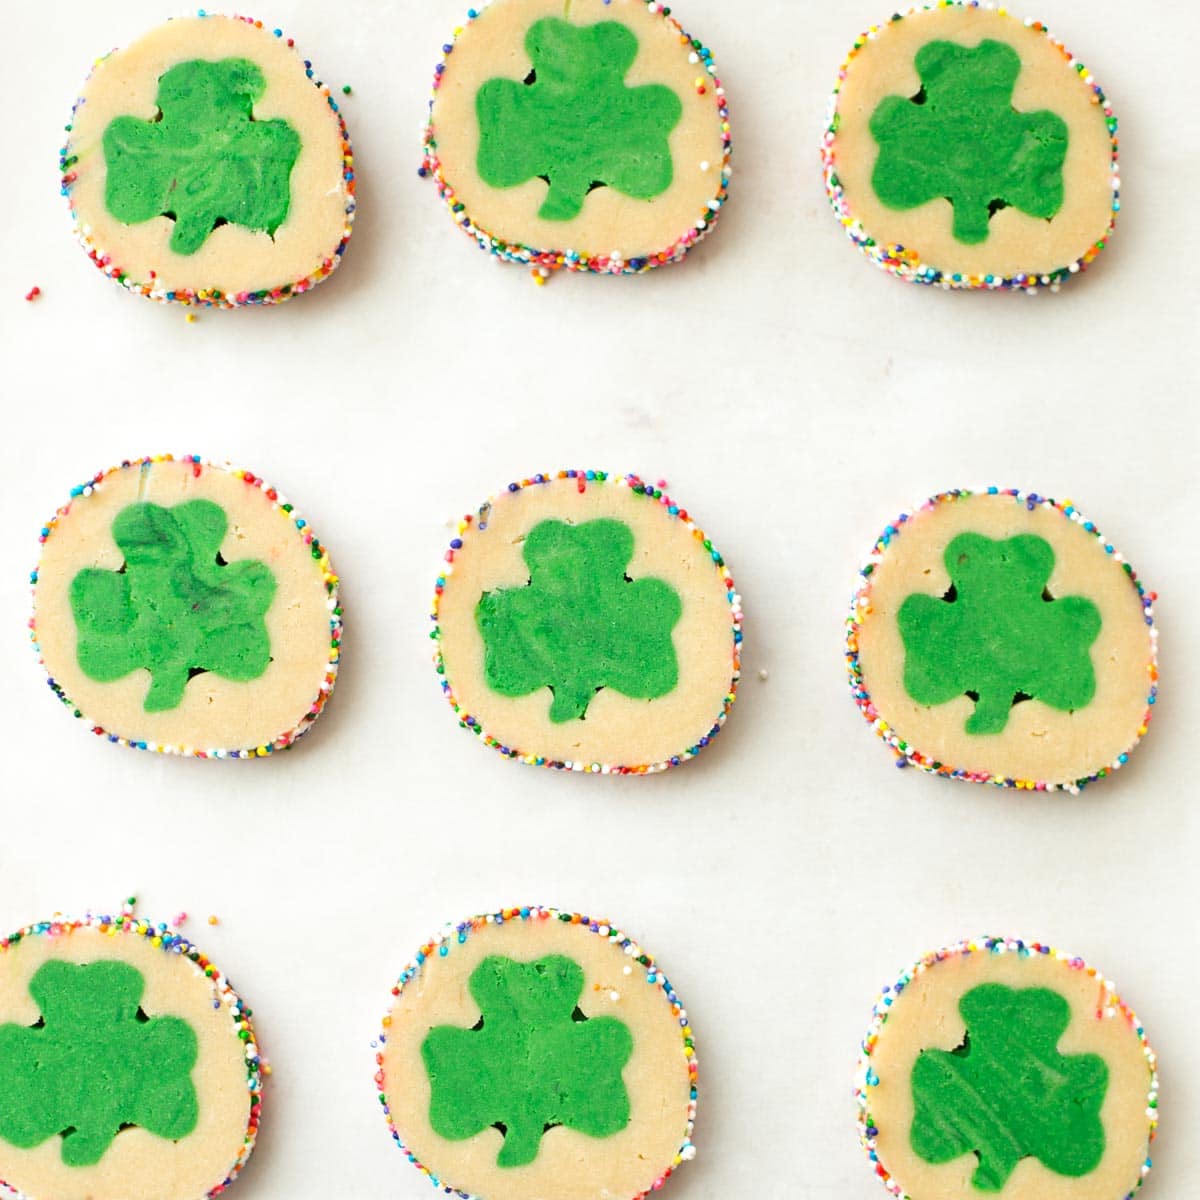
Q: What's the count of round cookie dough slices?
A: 9